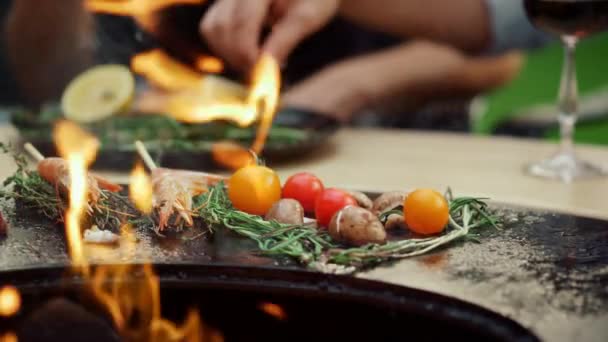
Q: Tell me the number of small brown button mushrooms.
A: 5